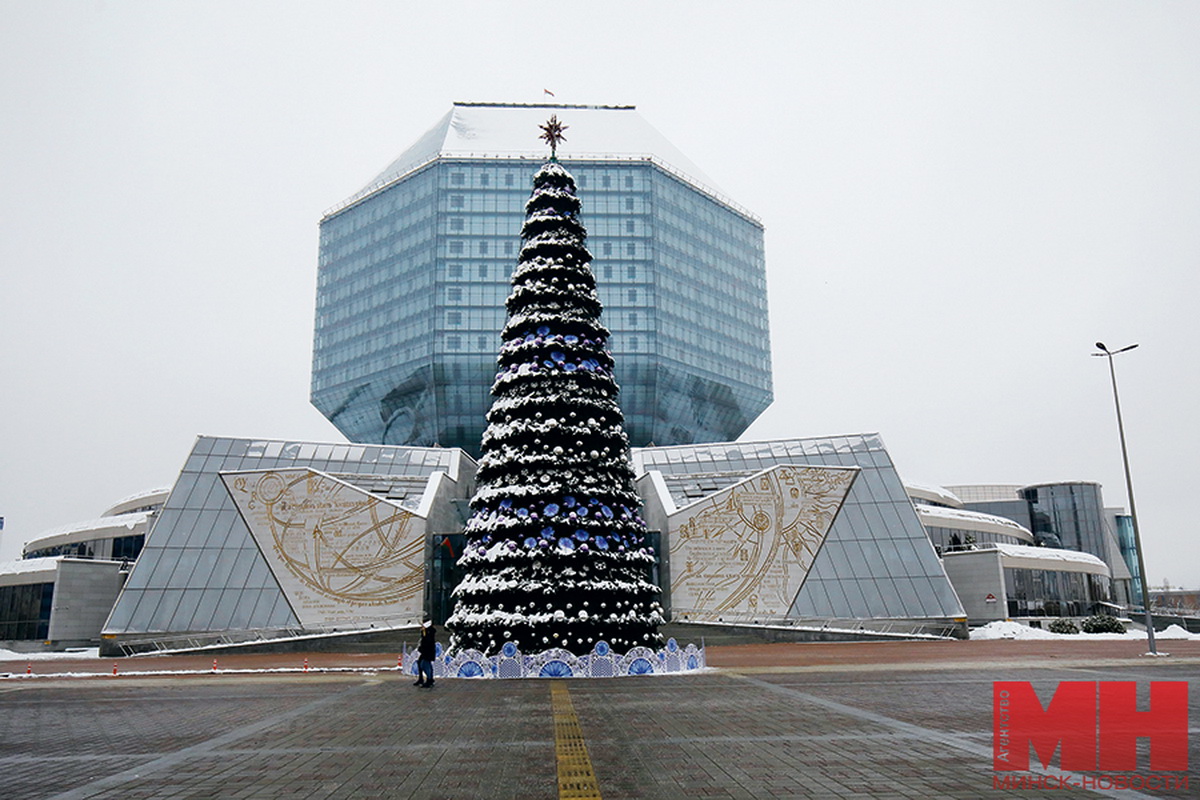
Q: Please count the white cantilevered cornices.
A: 6